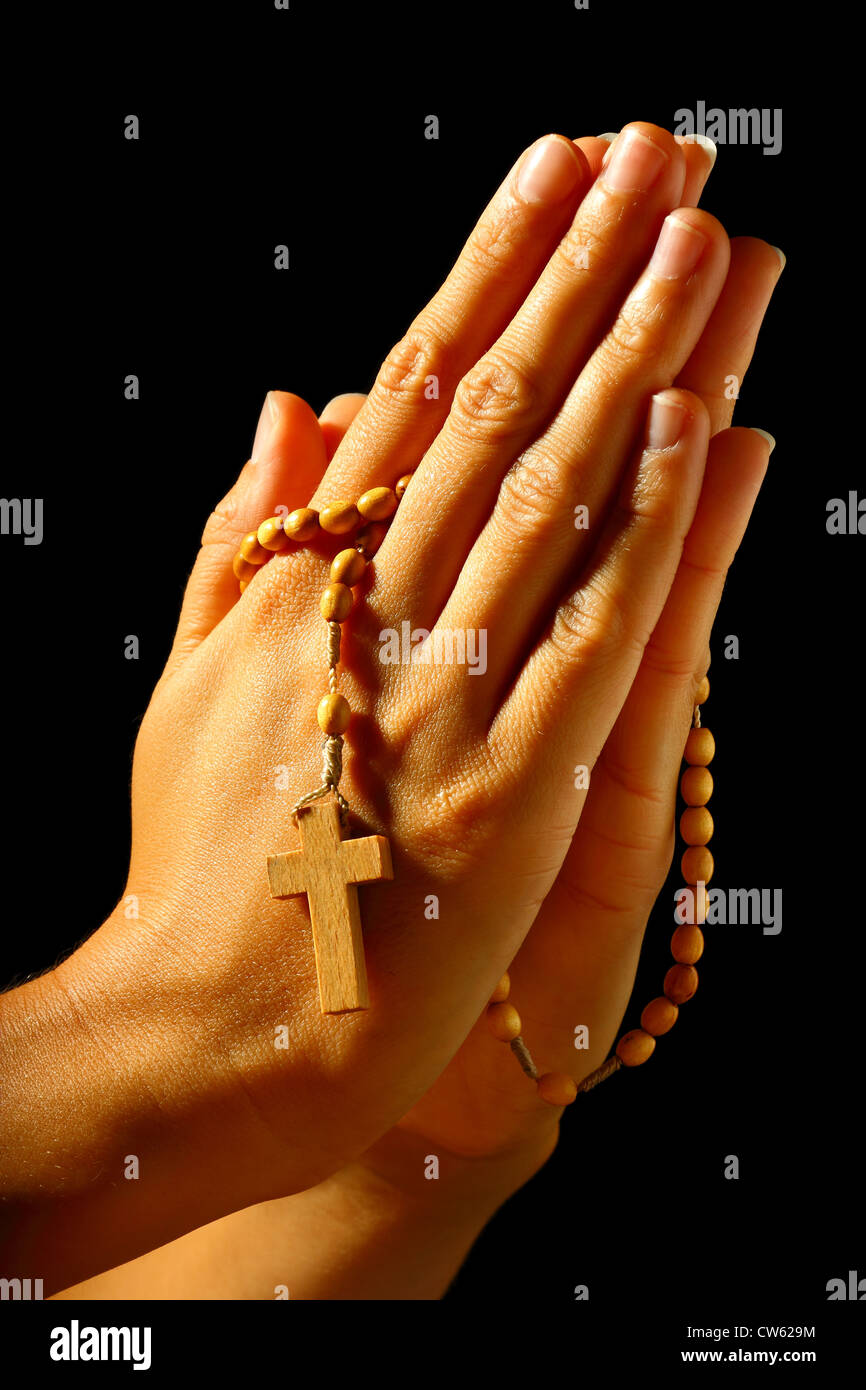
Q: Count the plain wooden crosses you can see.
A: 1